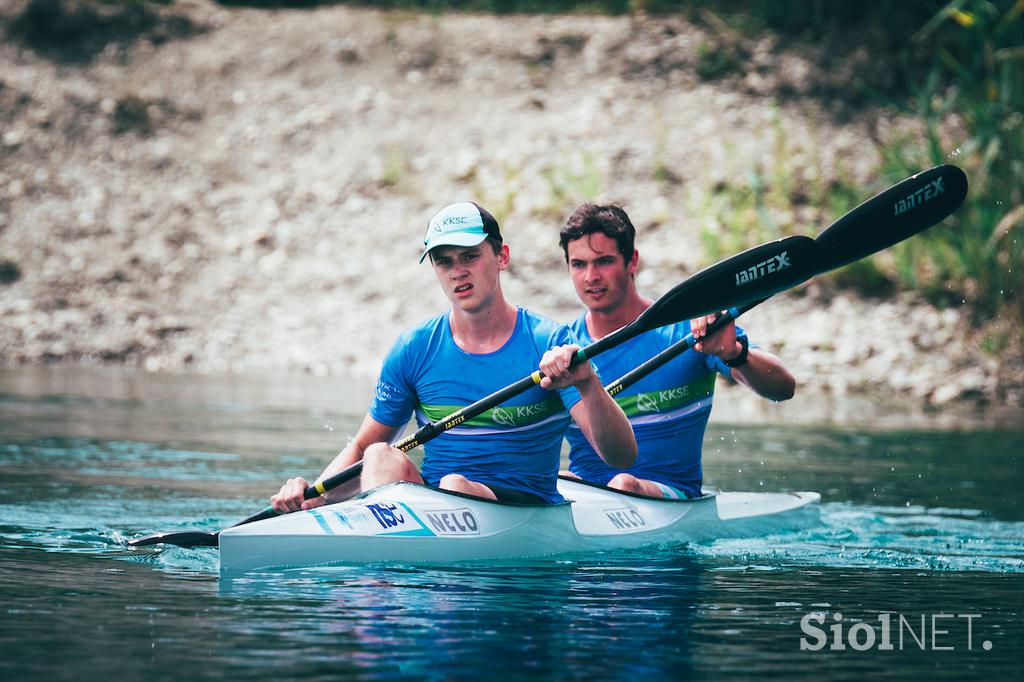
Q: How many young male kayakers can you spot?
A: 2